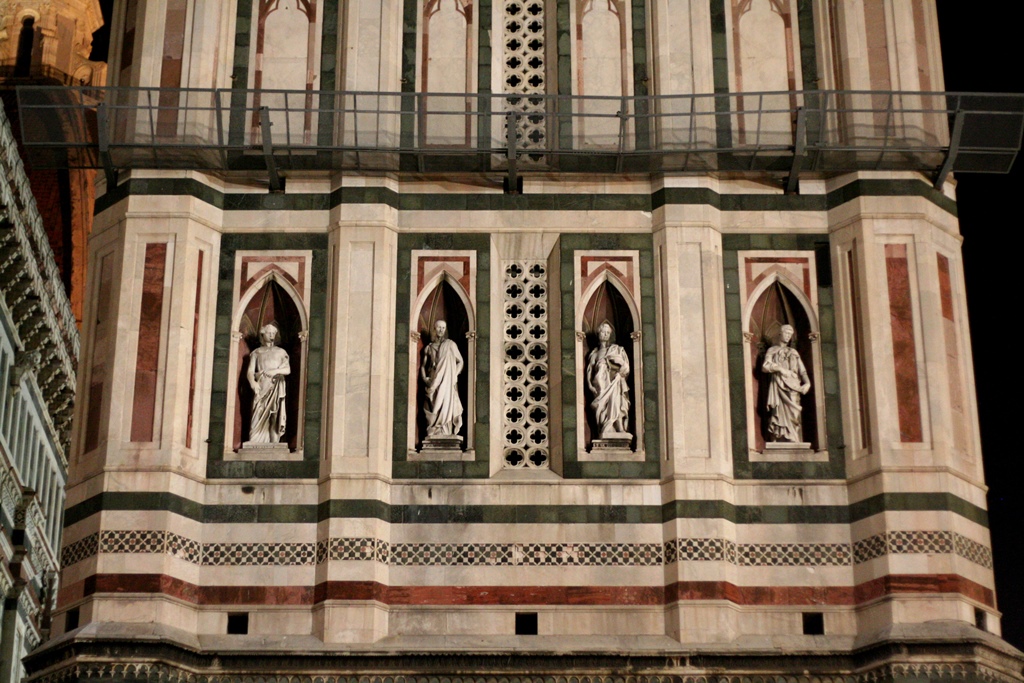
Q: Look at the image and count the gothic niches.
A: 4